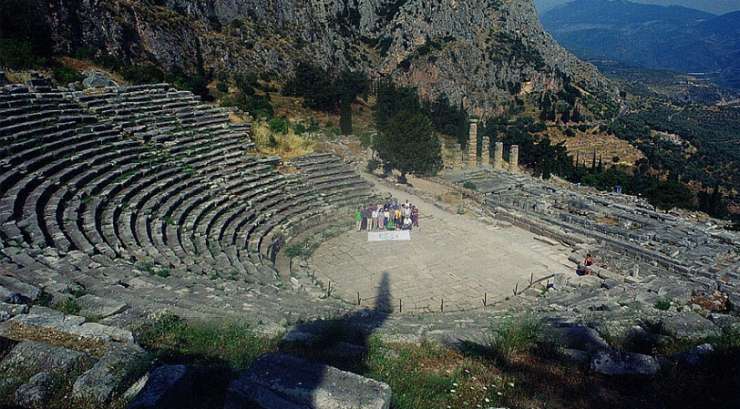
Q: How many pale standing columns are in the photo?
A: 4